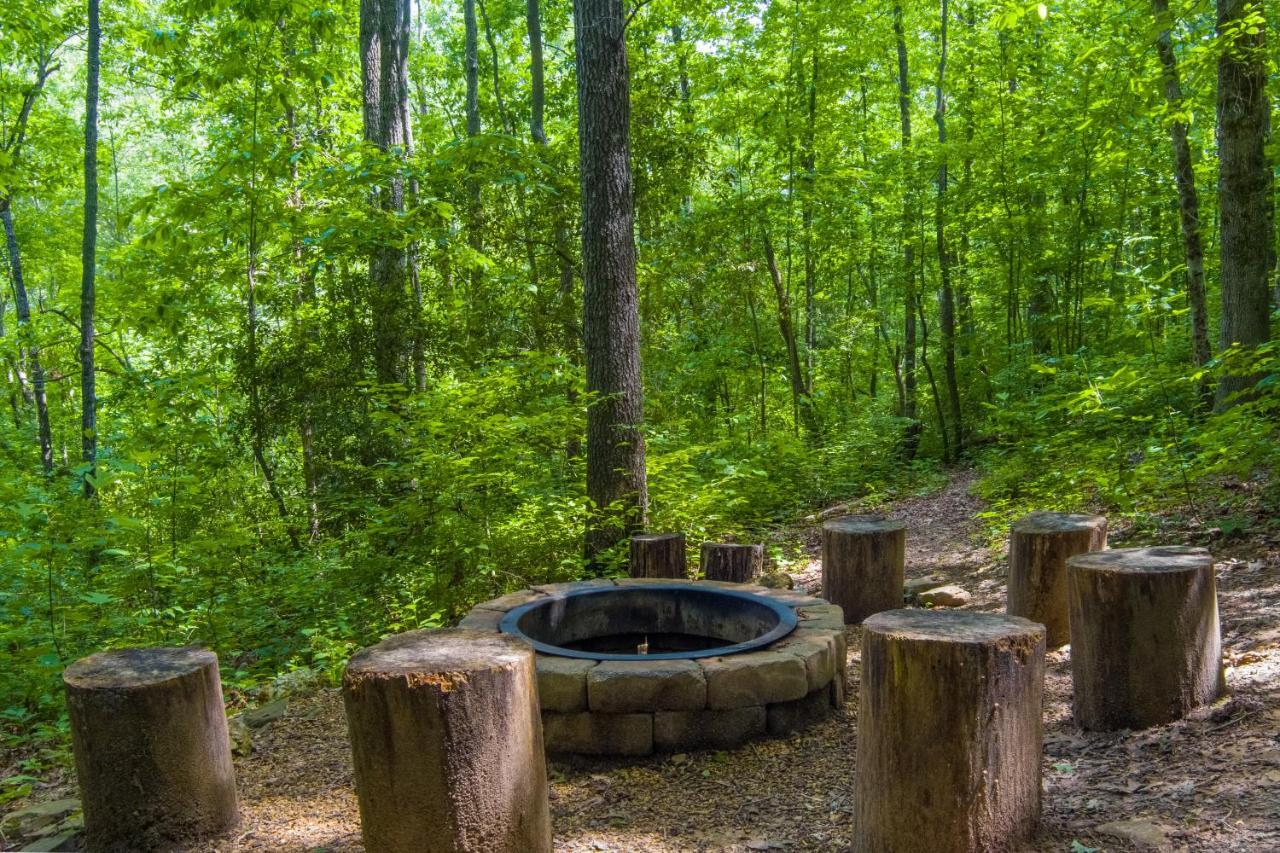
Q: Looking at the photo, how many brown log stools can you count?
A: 8